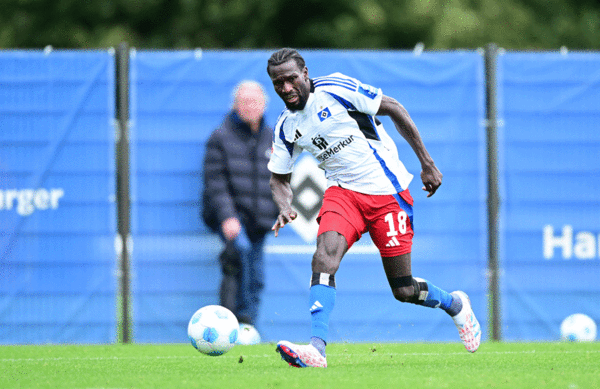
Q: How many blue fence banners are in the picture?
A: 3